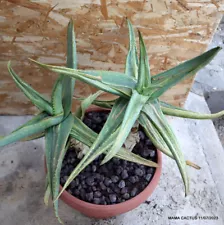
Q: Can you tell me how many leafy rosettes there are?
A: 2